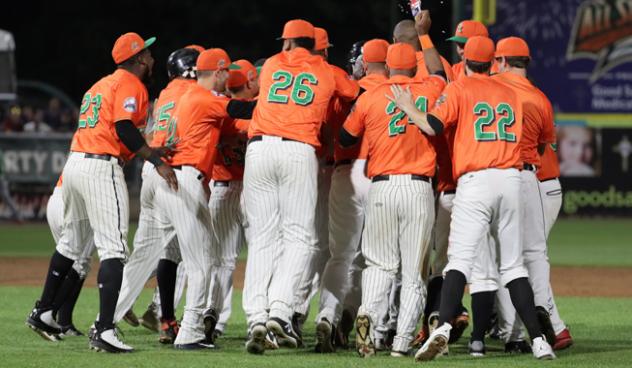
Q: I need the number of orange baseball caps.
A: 11